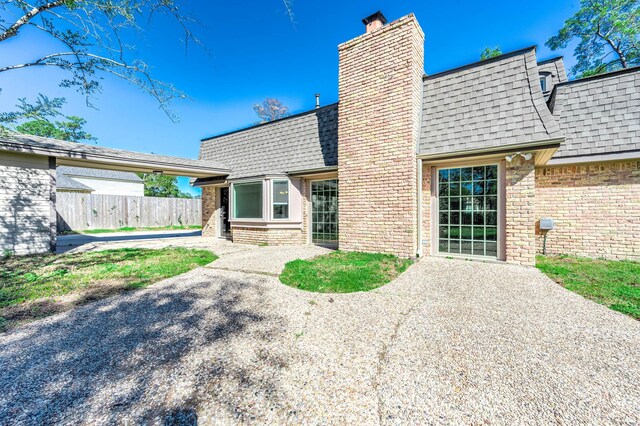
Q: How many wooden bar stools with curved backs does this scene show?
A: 0